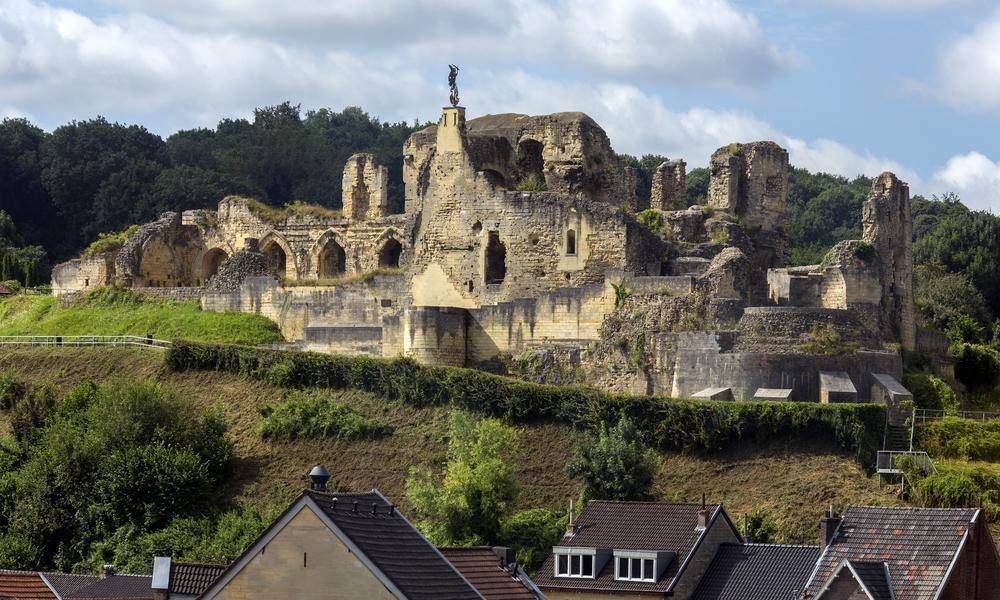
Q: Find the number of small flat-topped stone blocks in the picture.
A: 4